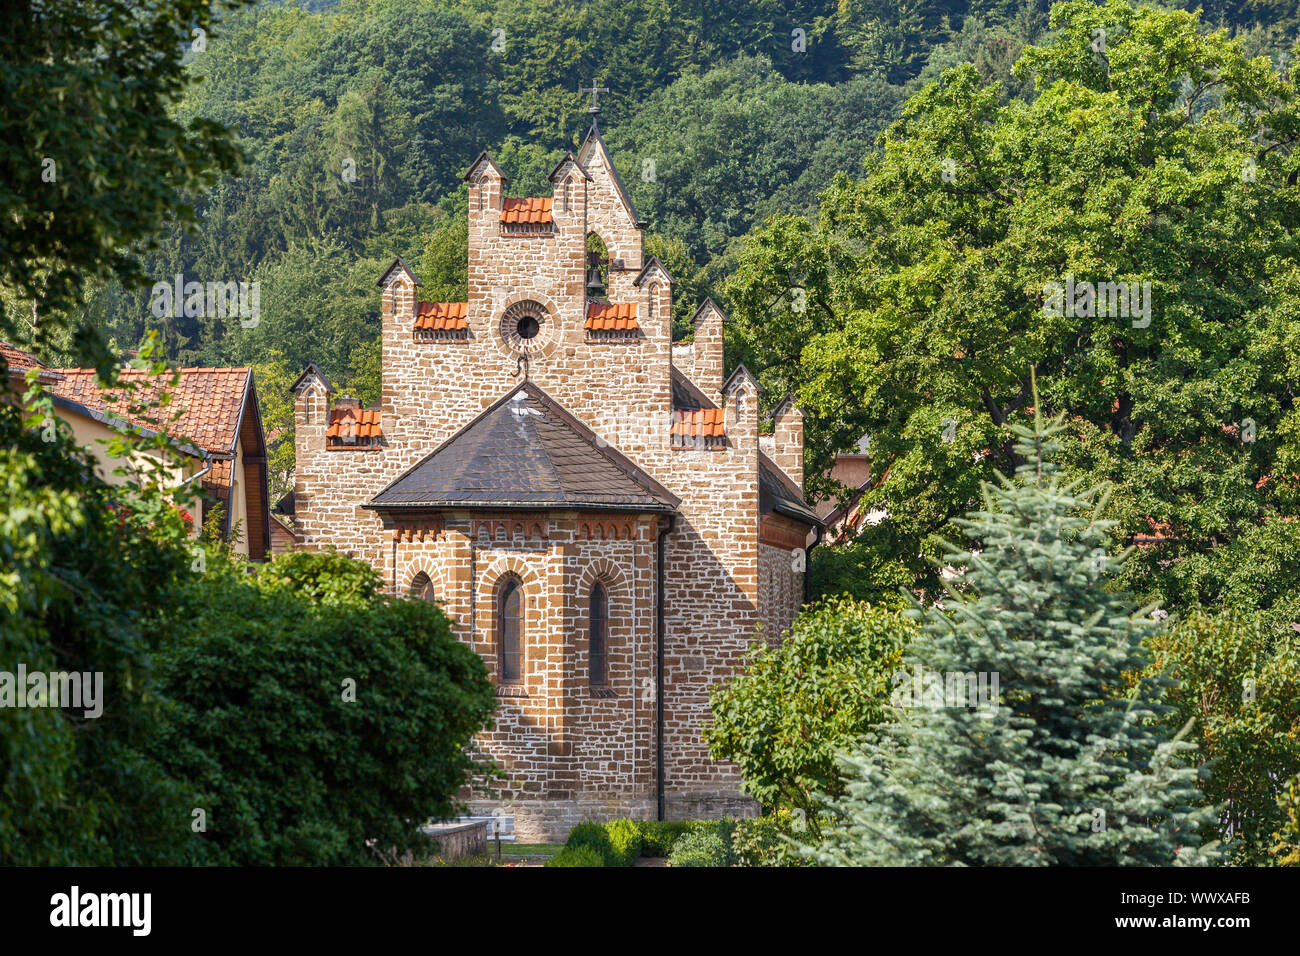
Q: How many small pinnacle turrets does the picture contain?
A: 8